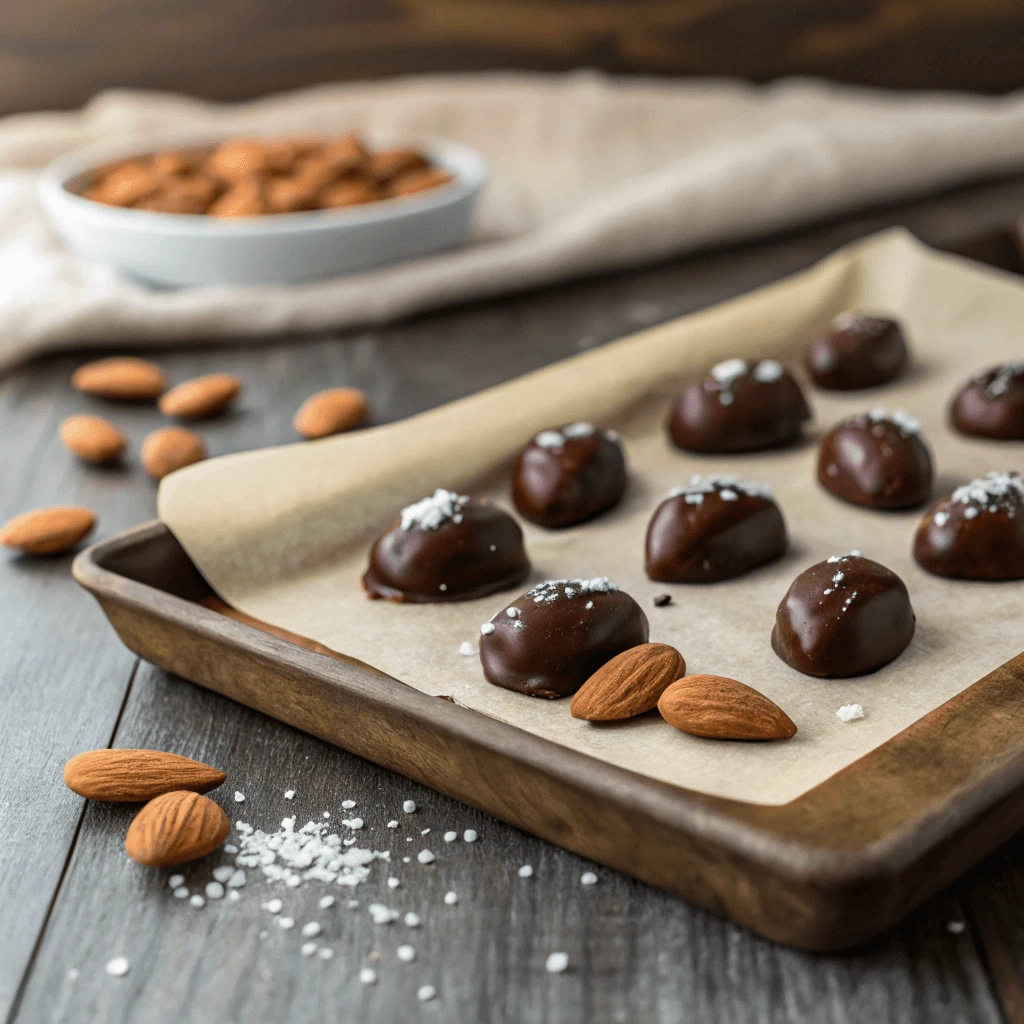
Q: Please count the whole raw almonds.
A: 10